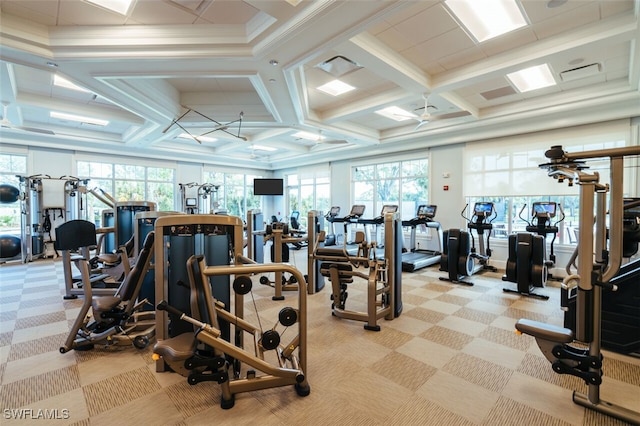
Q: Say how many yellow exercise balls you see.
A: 0